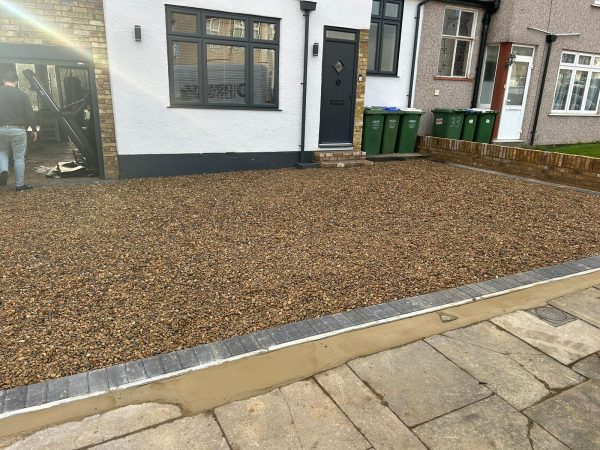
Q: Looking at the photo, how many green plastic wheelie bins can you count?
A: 6